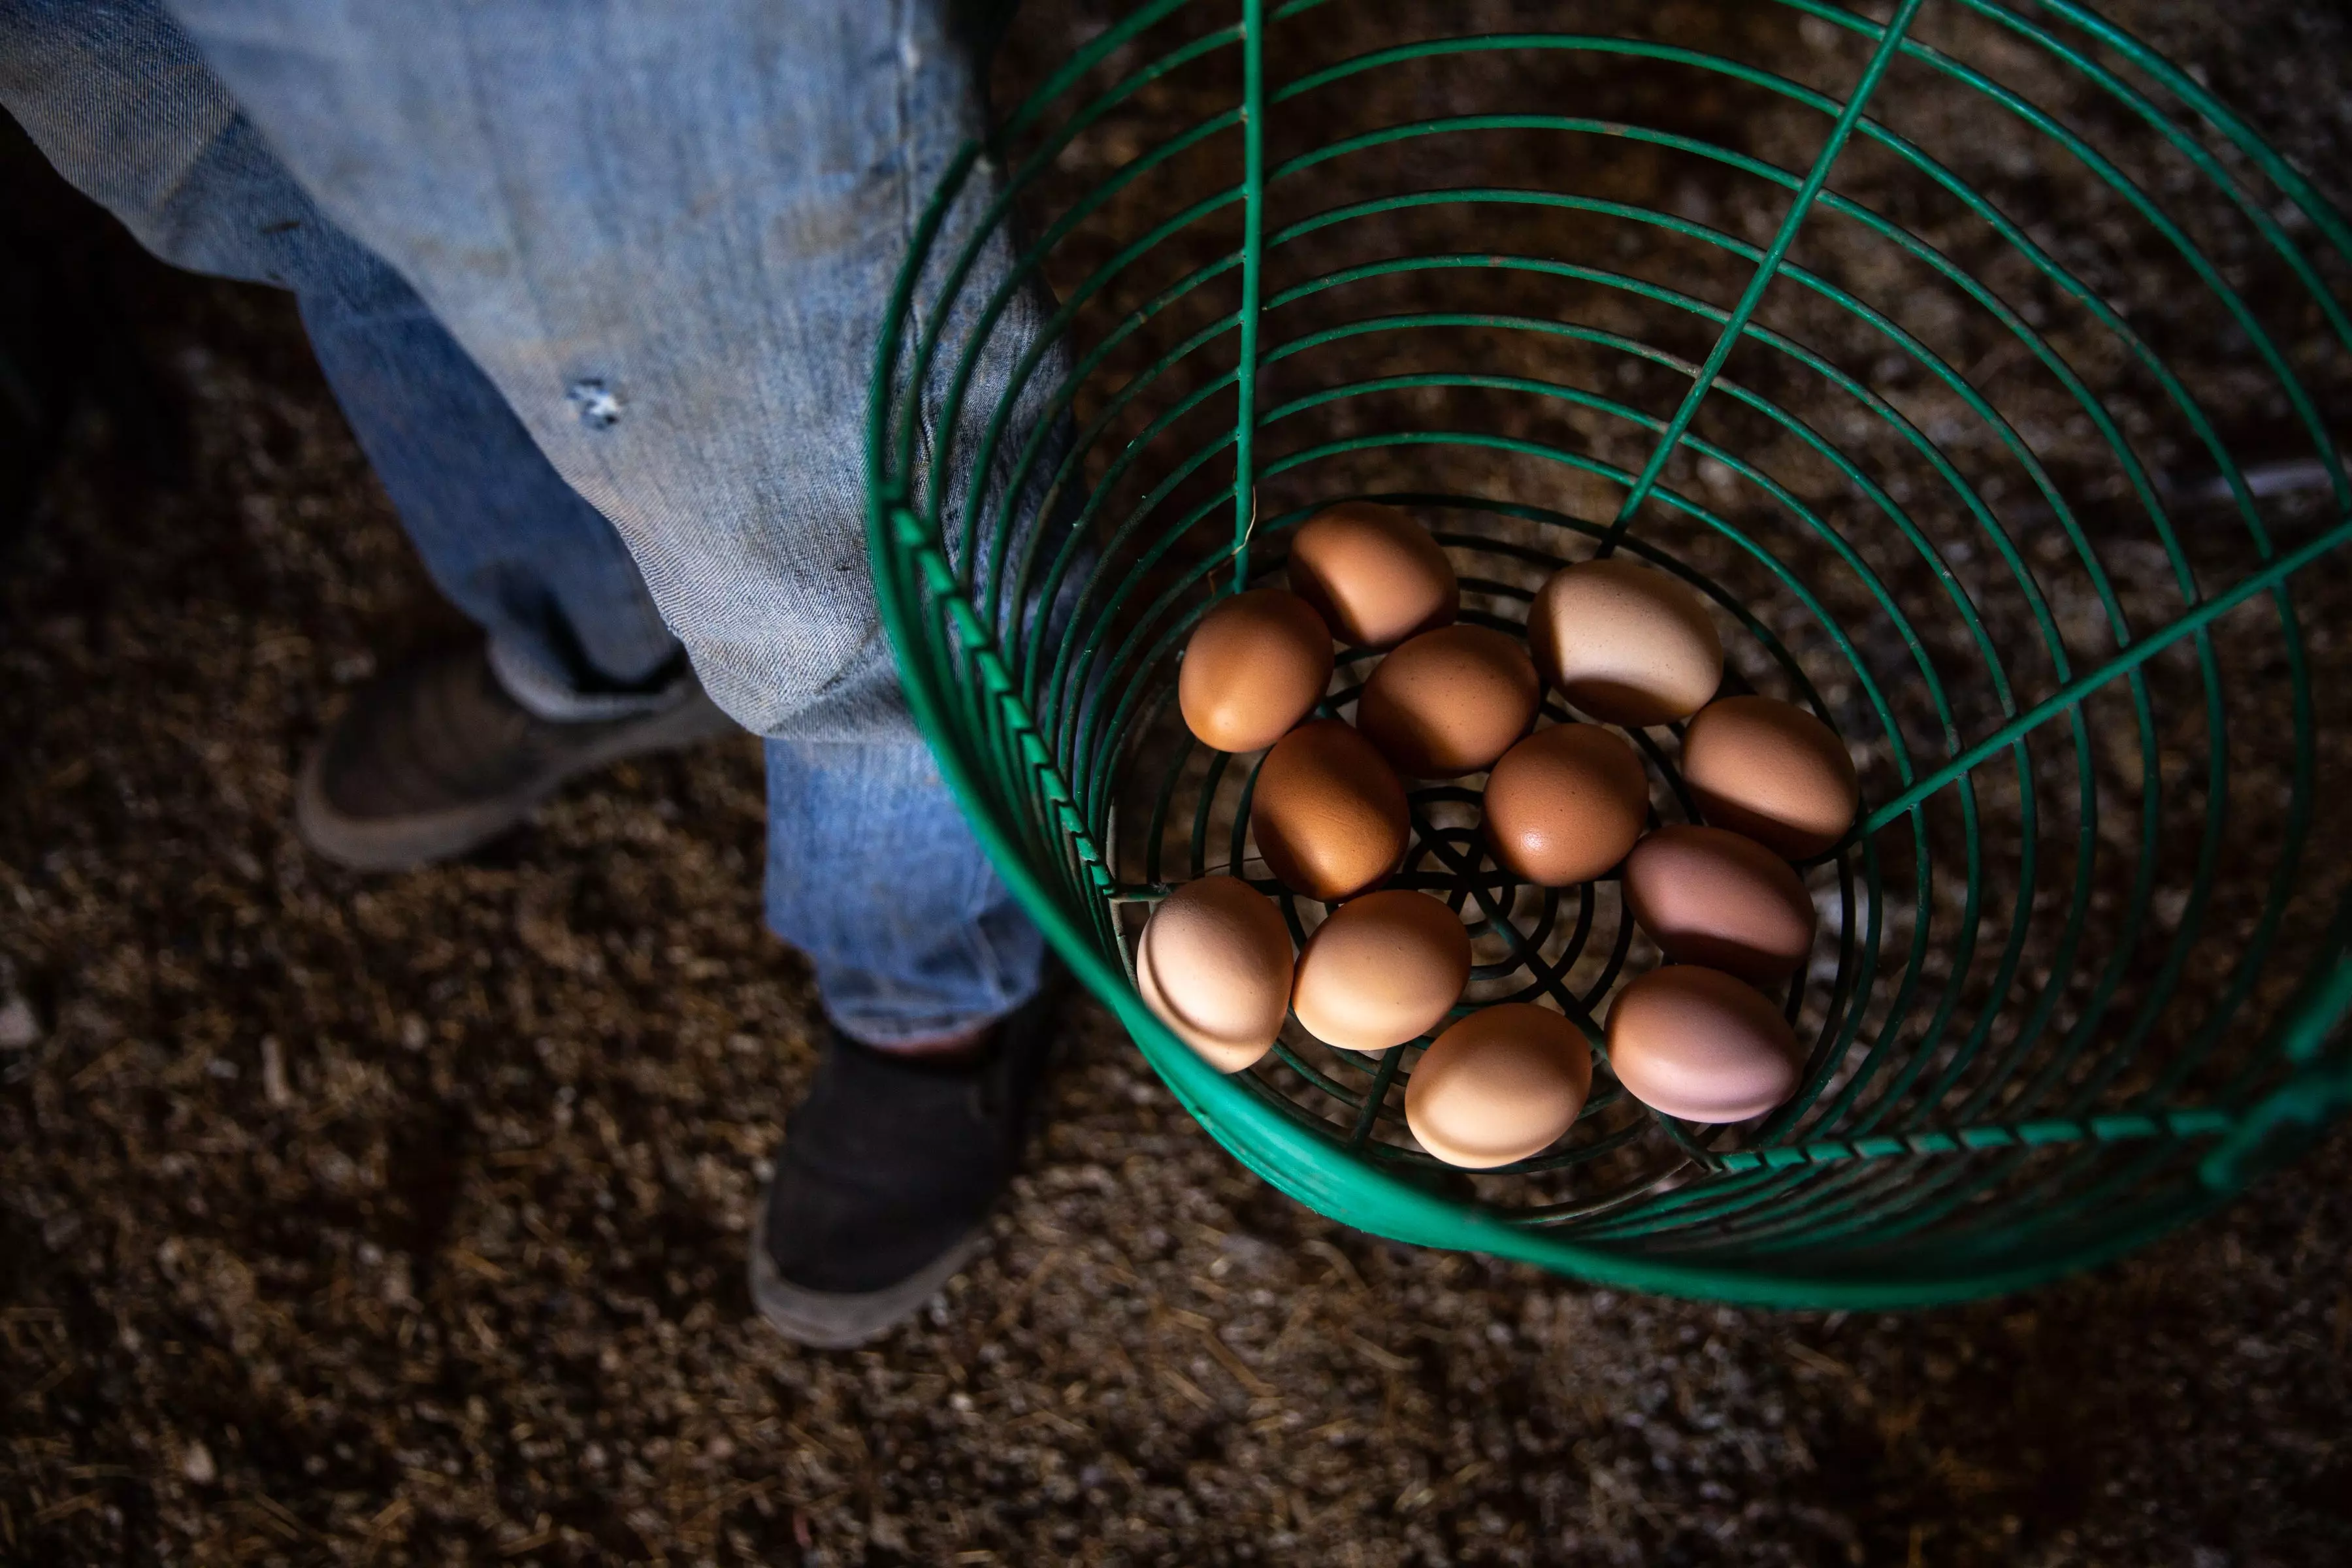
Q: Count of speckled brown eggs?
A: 12